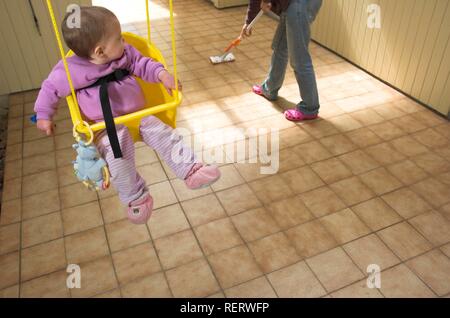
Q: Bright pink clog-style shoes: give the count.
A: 2